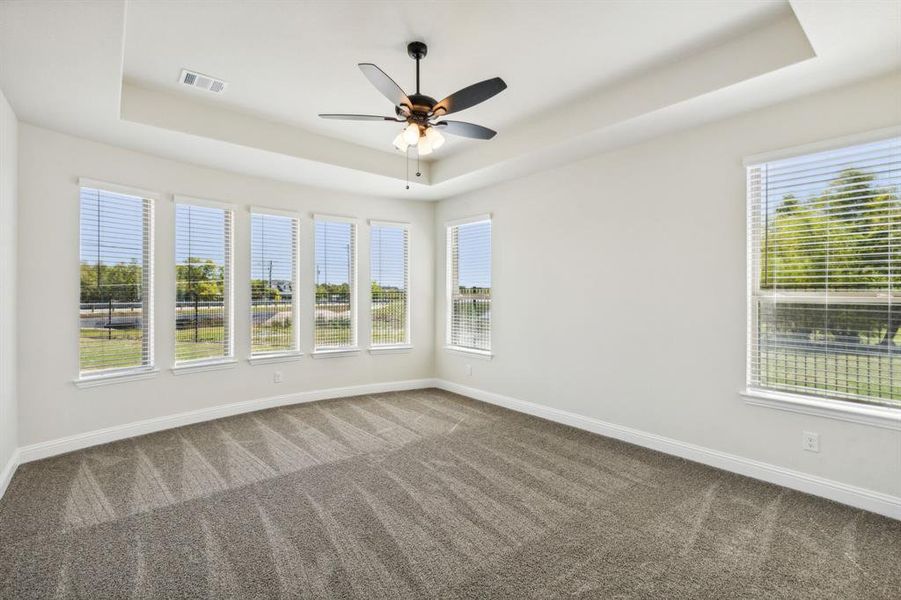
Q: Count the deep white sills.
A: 7